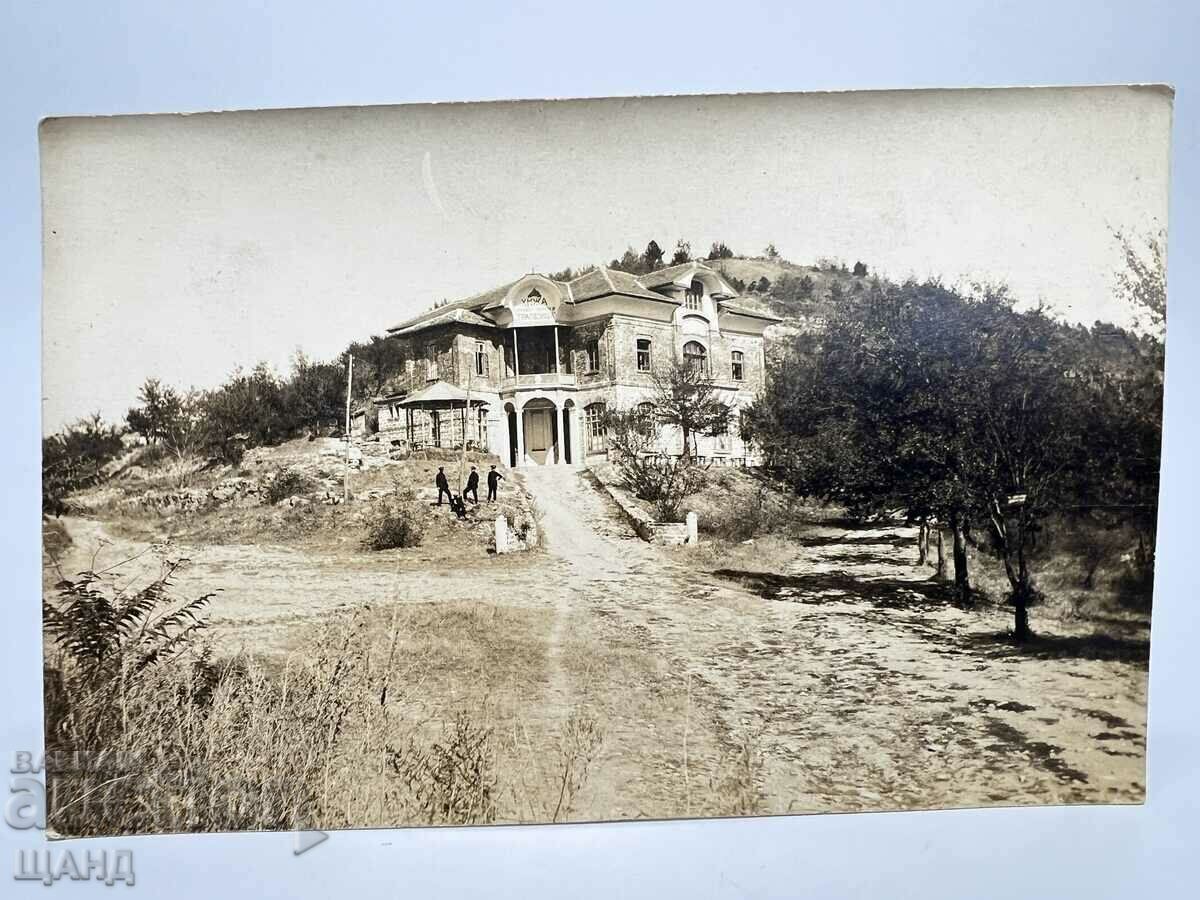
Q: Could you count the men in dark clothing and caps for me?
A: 3